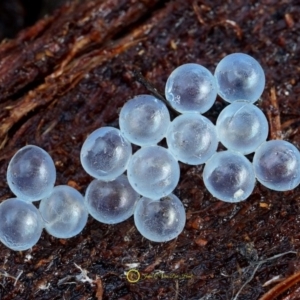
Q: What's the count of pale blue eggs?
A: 14